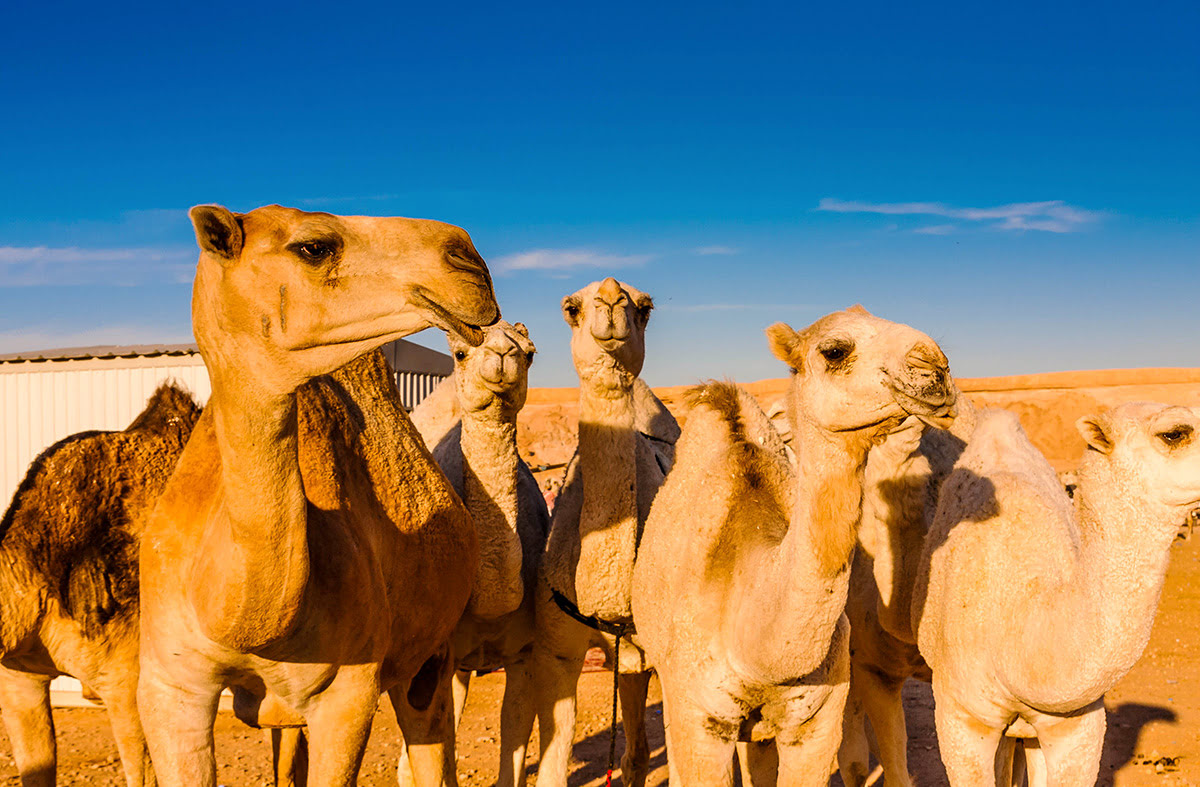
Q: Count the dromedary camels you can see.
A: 7